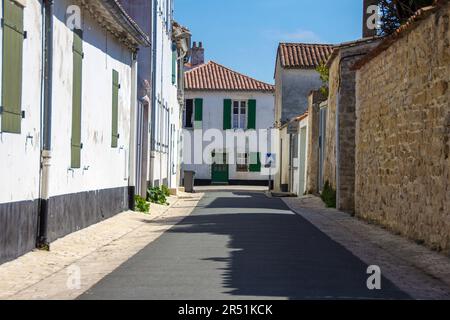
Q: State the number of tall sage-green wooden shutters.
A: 3